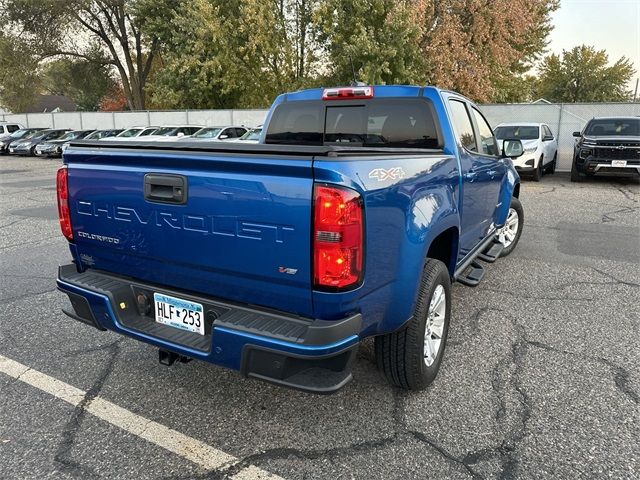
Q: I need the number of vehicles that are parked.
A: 12